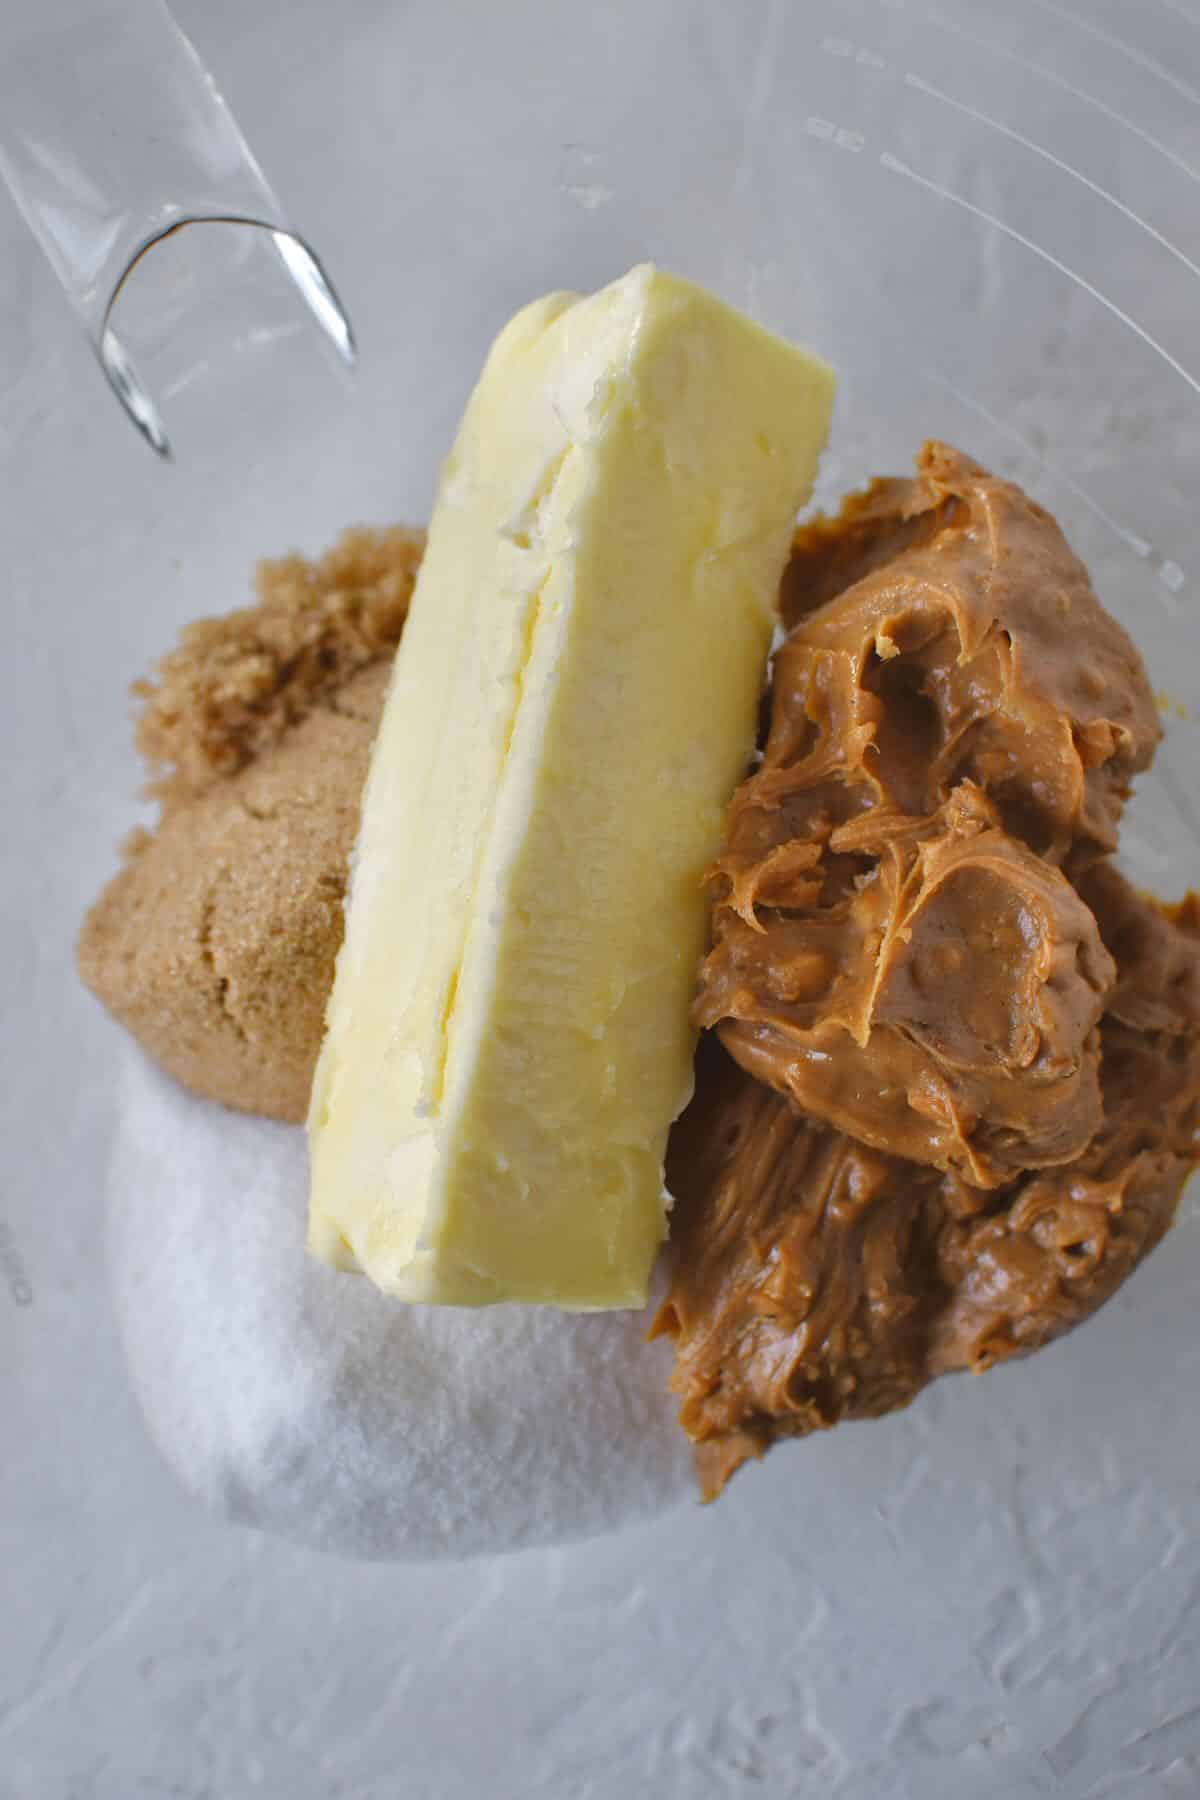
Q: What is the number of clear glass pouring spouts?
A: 1